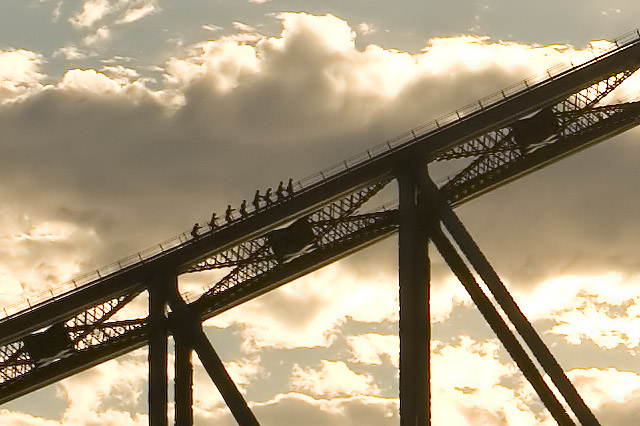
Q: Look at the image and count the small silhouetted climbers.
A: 8